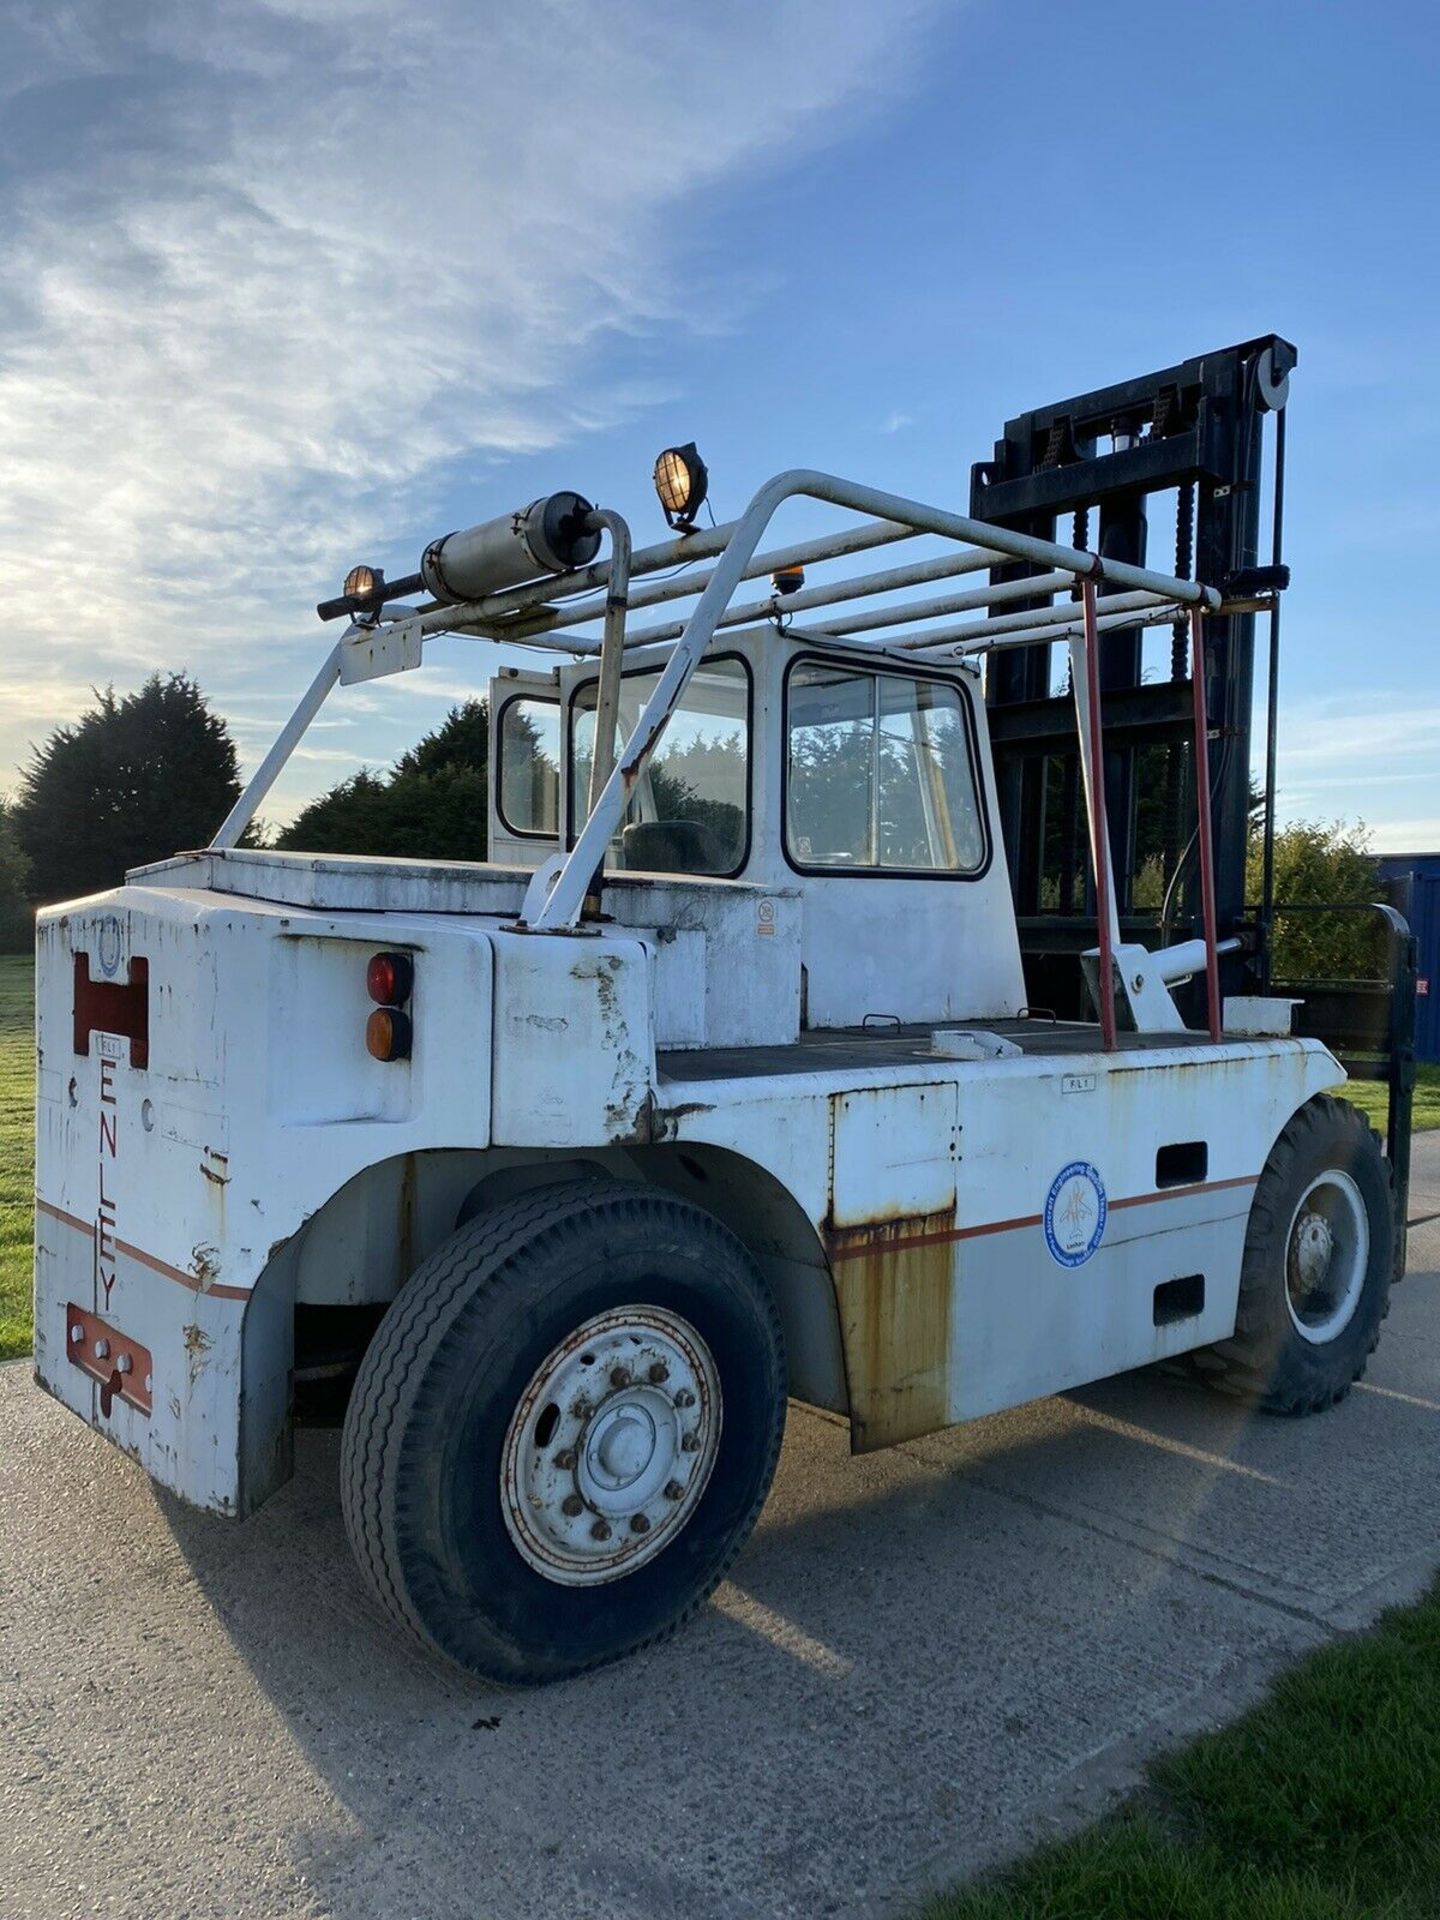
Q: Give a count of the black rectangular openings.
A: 2